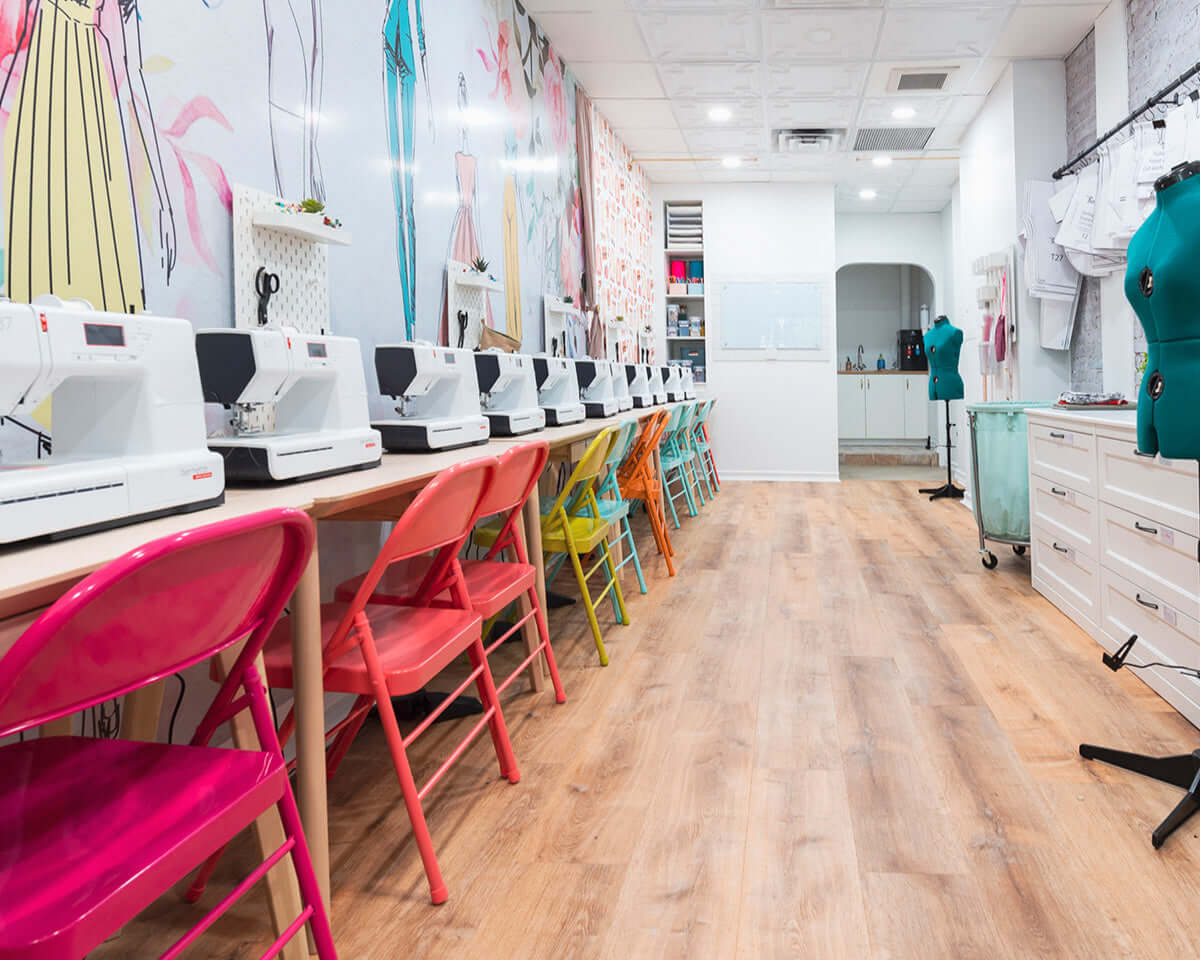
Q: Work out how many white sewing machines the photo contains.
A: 11